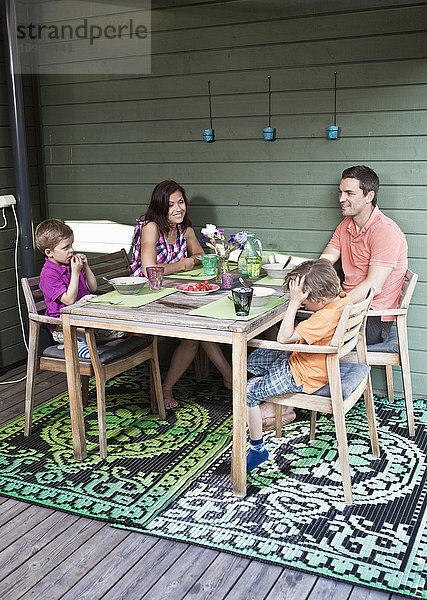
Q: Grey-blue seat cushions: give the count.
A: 3